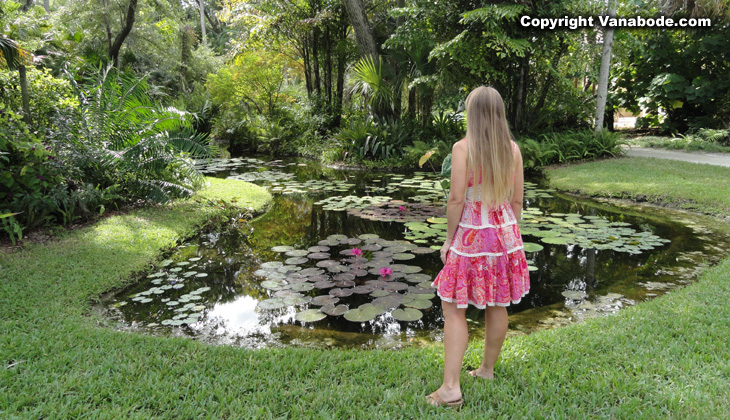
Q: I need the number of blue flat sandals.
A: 0